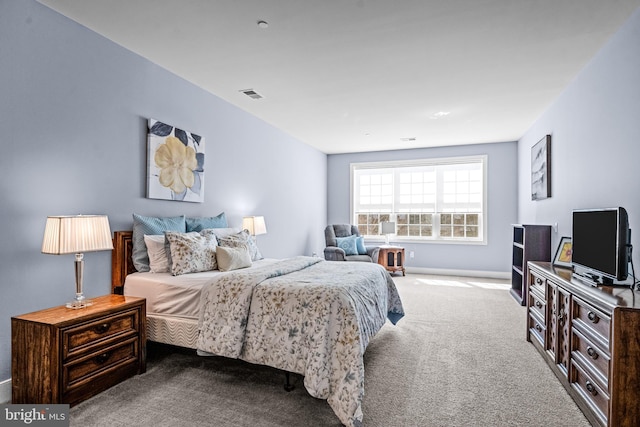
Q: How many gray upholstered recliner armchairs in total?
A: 1